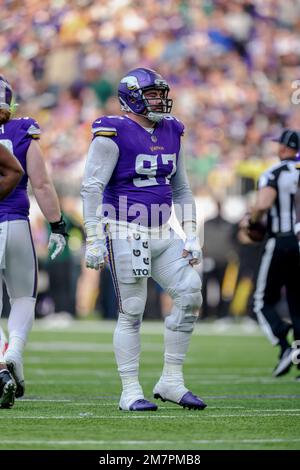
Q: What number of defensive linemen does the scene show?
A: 1